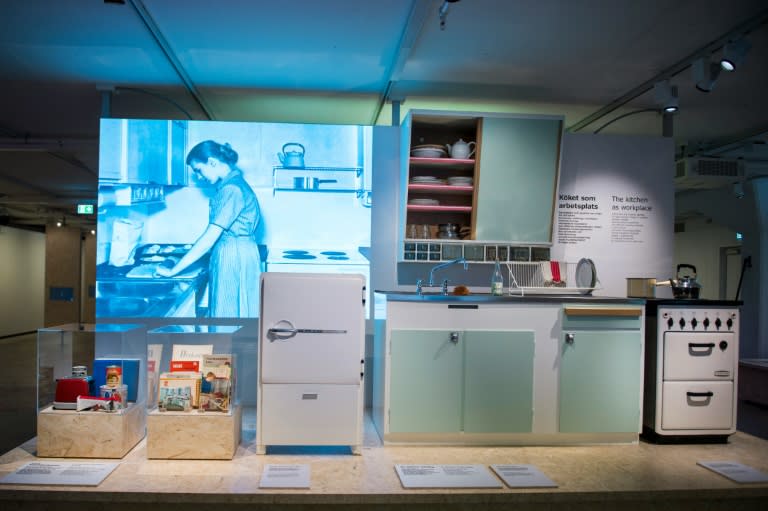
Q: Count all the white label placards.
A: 5